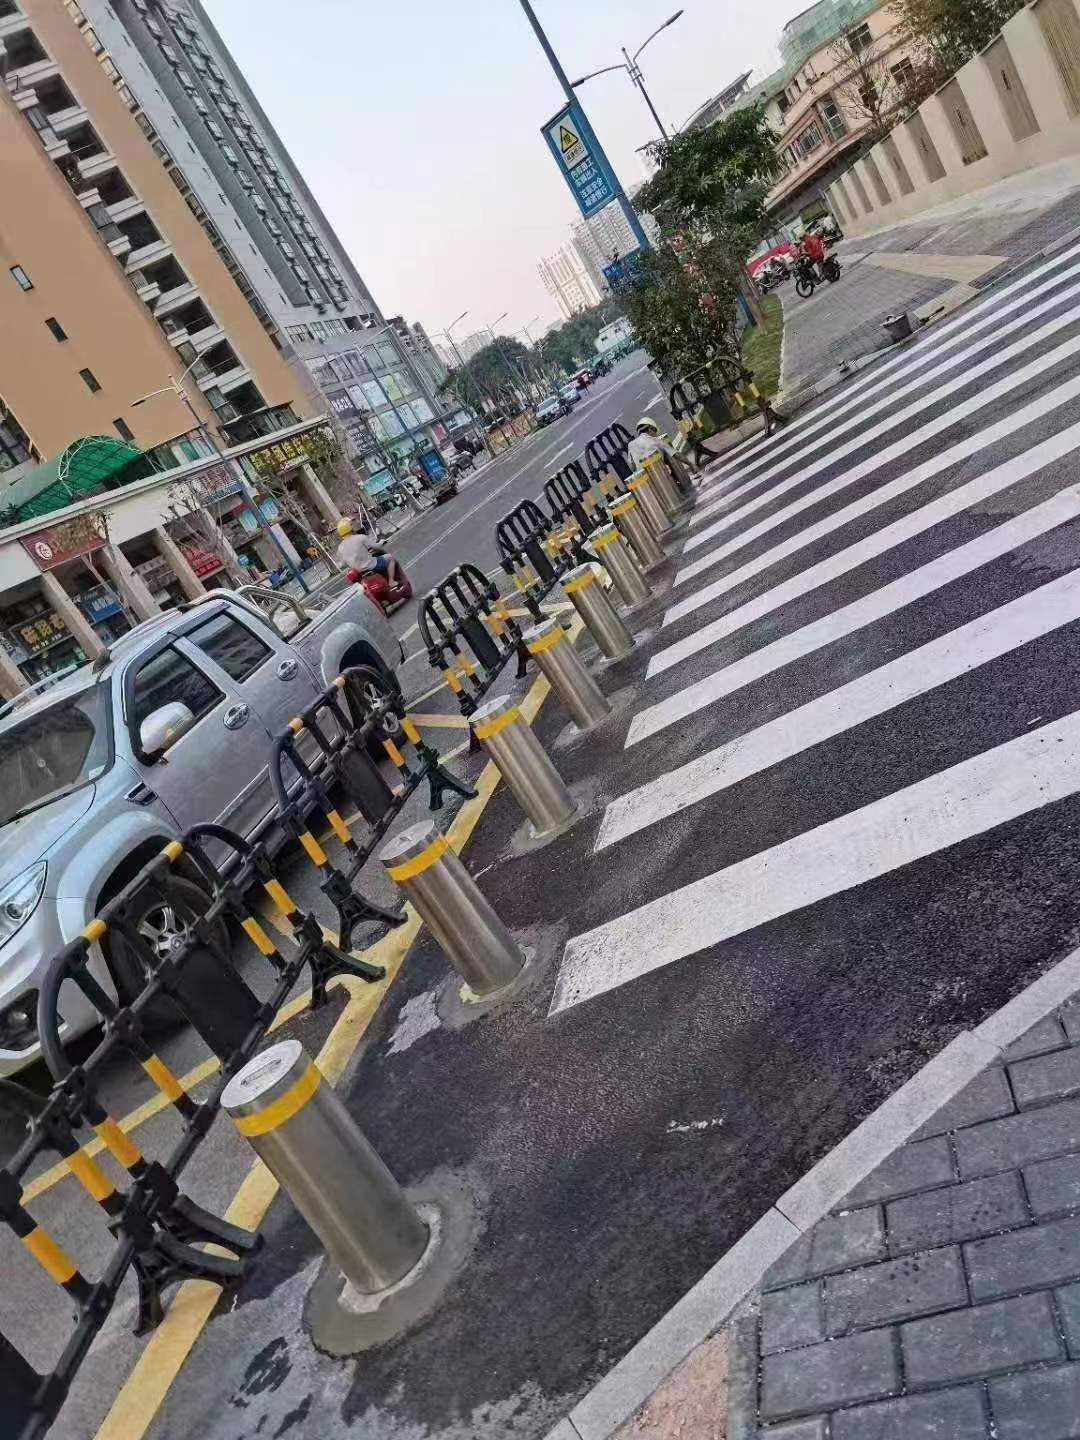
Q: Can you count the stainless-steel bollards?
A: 9